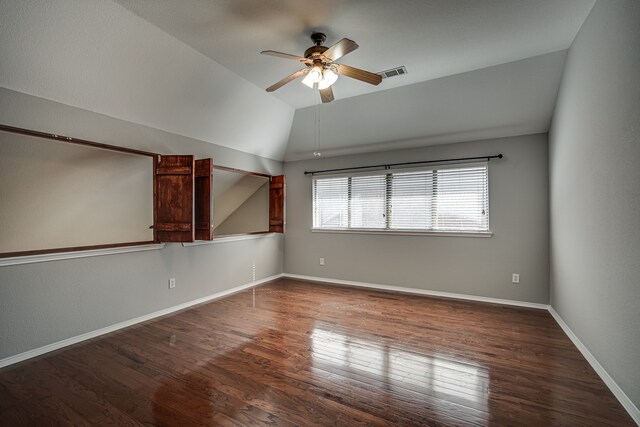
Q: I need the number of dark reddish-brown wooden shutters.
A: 3